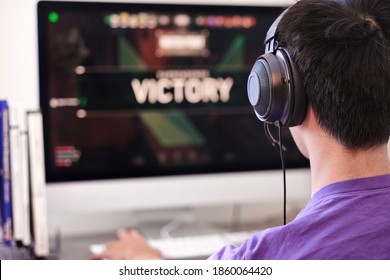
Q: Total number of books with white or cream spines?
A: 3